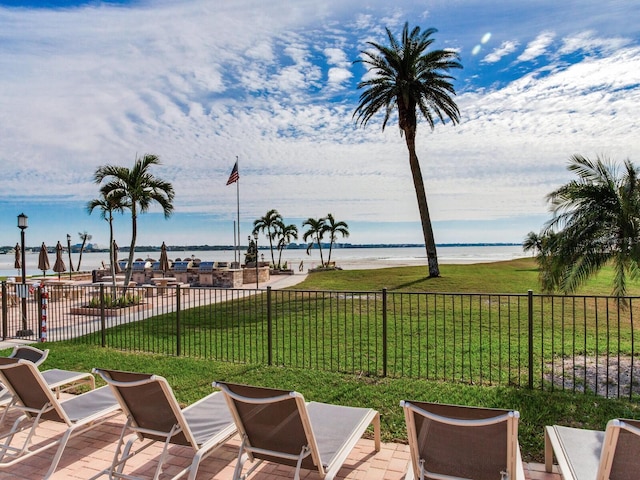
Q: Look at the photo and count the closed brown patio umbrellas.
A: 5